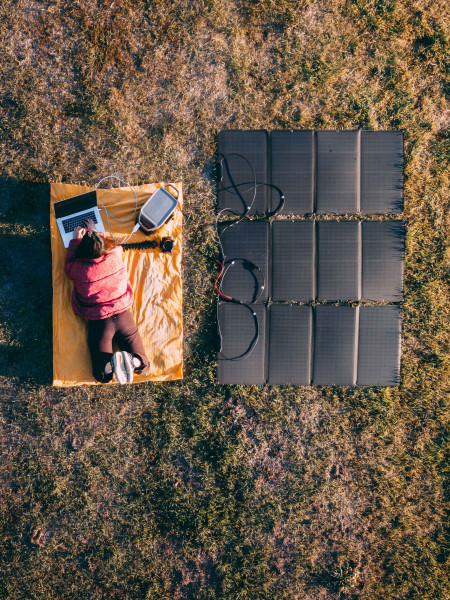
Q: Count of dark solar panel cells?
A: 12